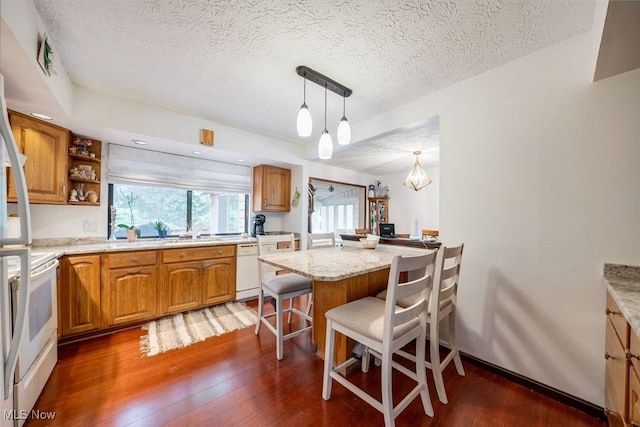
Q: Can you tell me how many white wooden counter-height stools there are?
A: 4